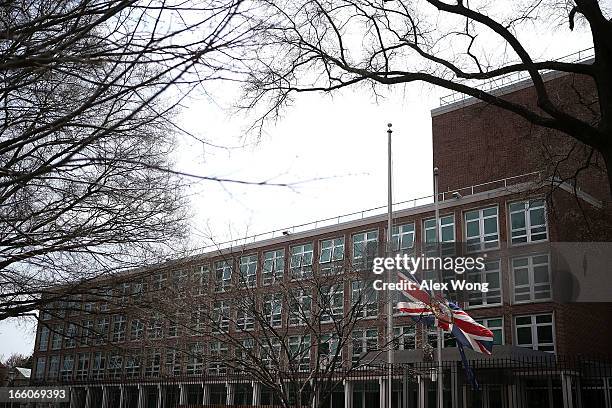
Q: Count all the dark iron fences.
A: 1